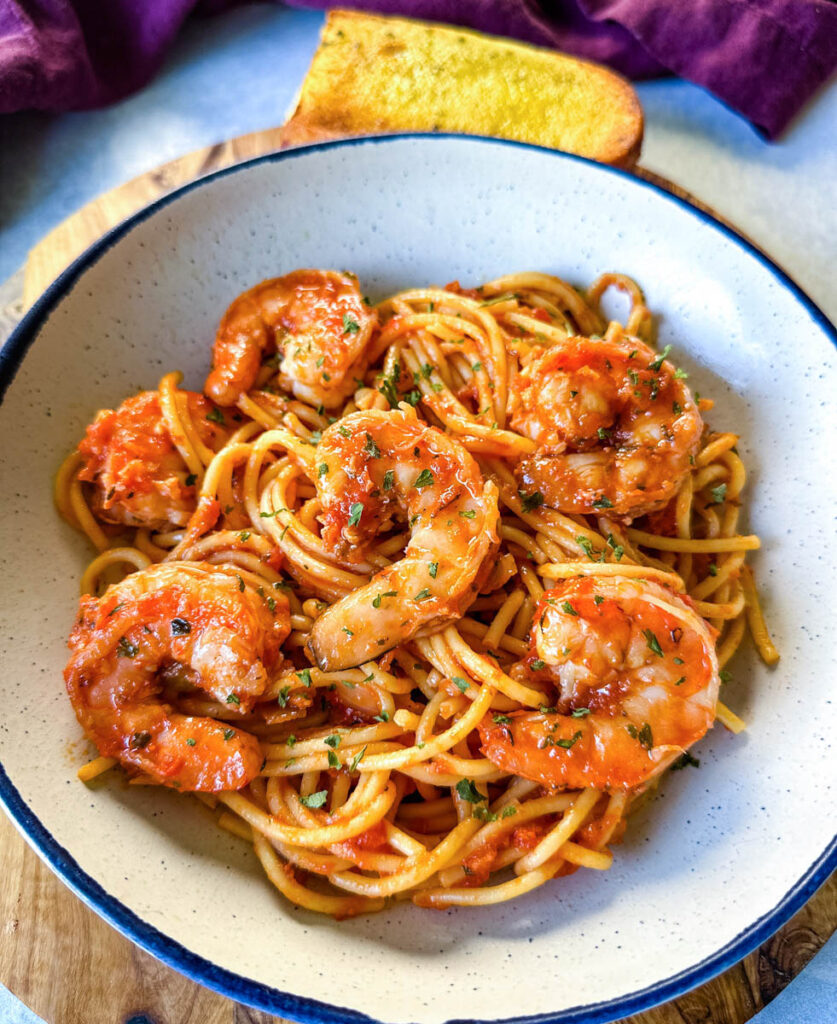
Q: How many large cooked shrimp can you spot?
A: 6